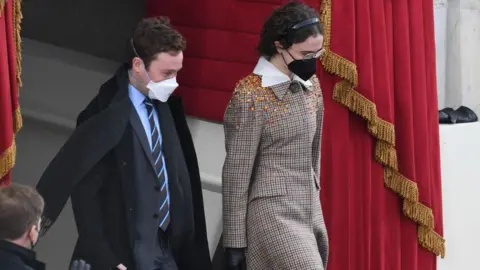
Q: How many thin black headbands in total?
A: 1